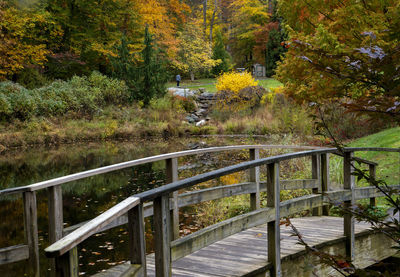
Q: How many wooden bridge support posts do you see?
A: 12